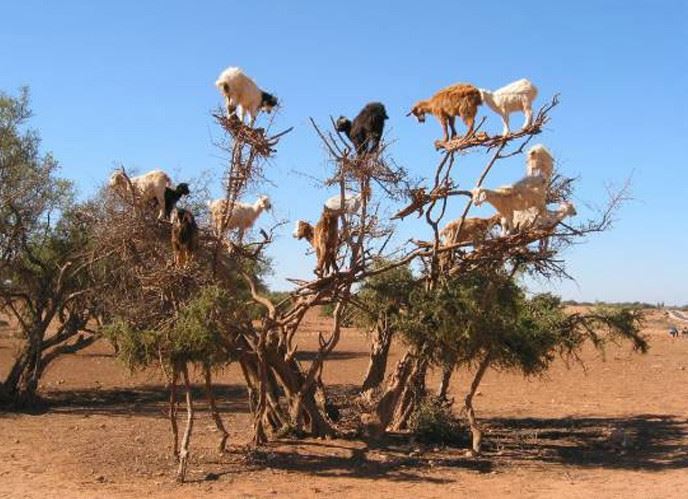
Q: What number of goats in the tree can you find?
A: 14